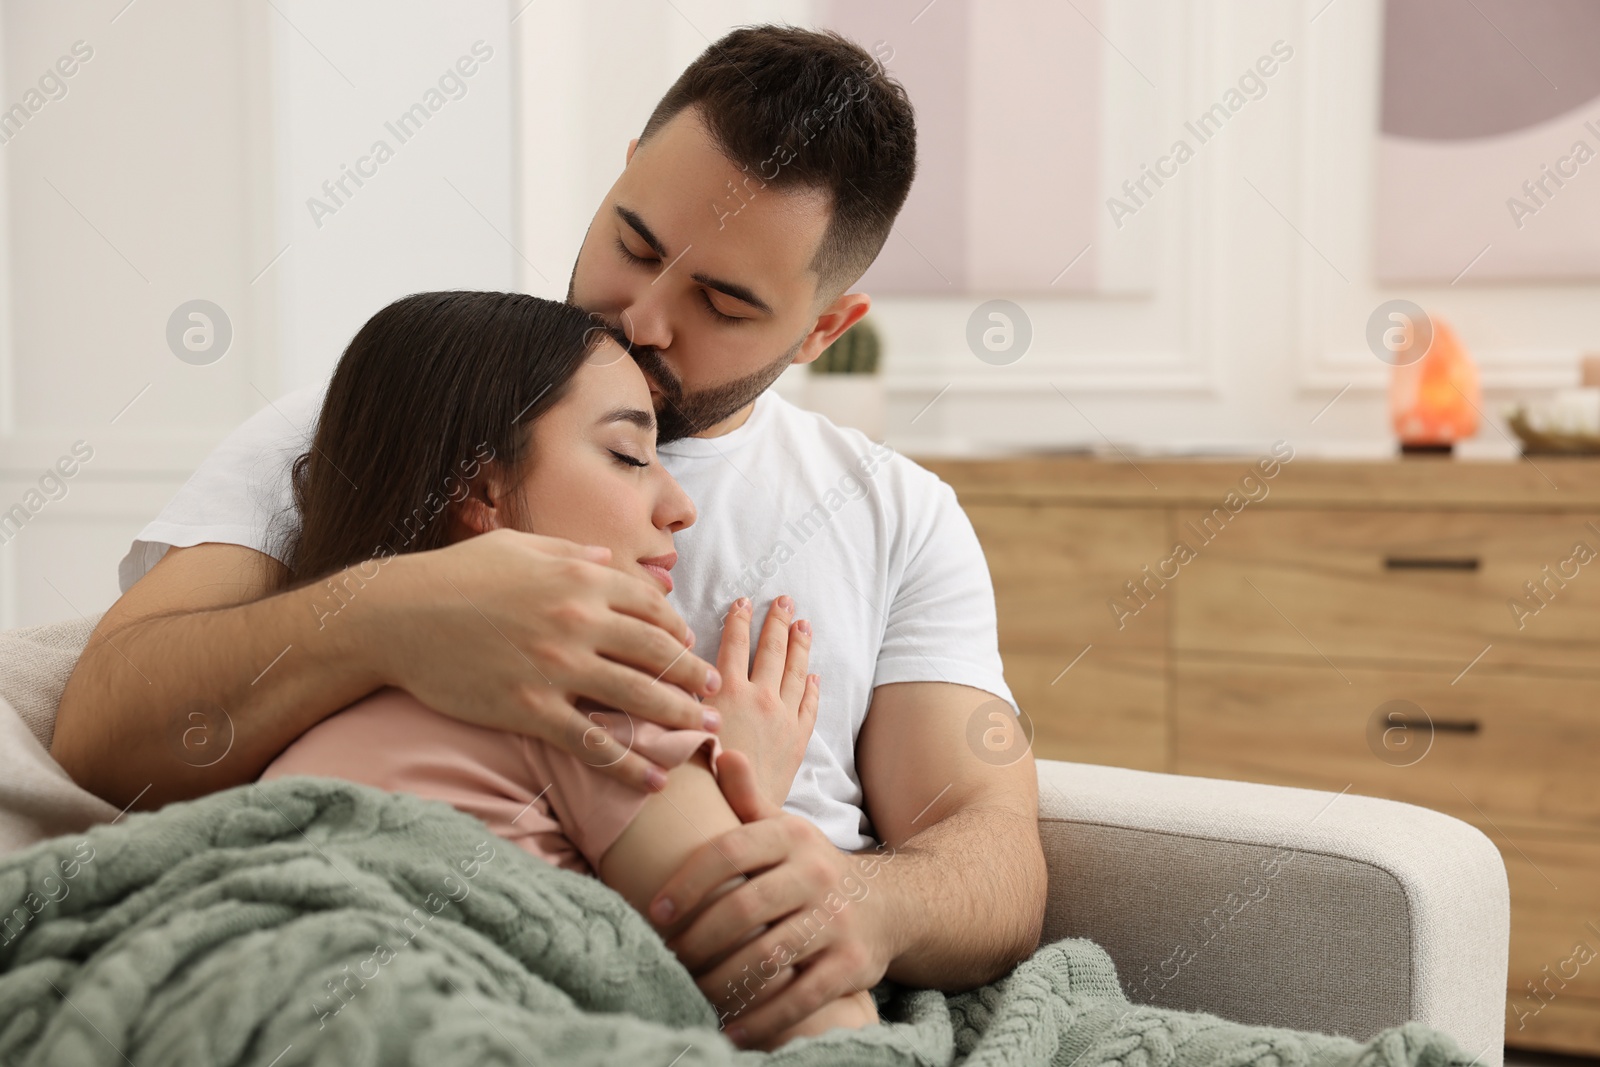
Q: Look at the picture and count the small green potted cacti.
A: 1